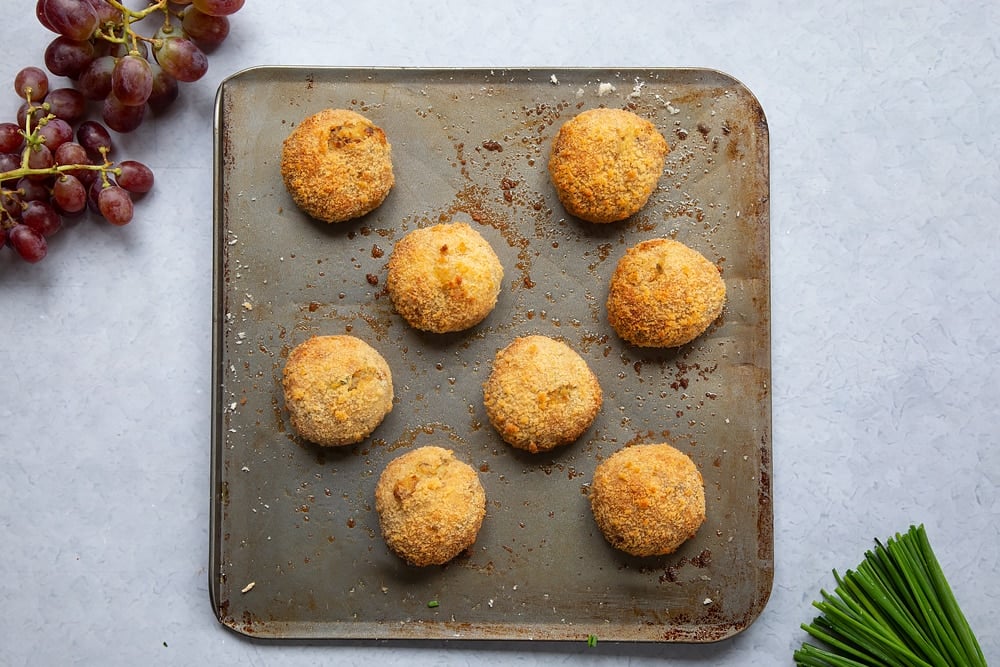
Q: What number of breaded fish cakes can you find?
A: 8